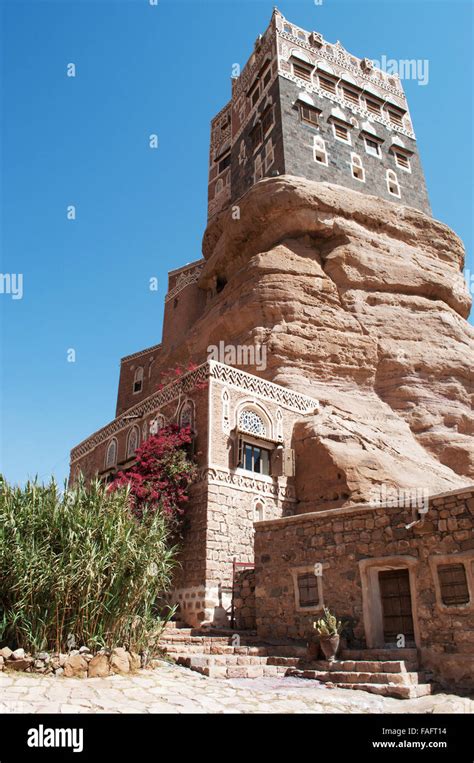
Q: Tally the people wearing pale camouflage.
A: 0